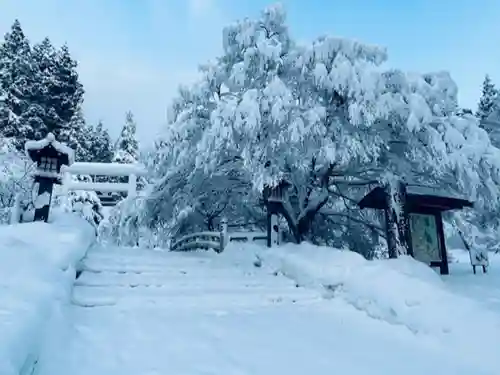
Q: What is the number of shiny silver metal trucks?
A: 0